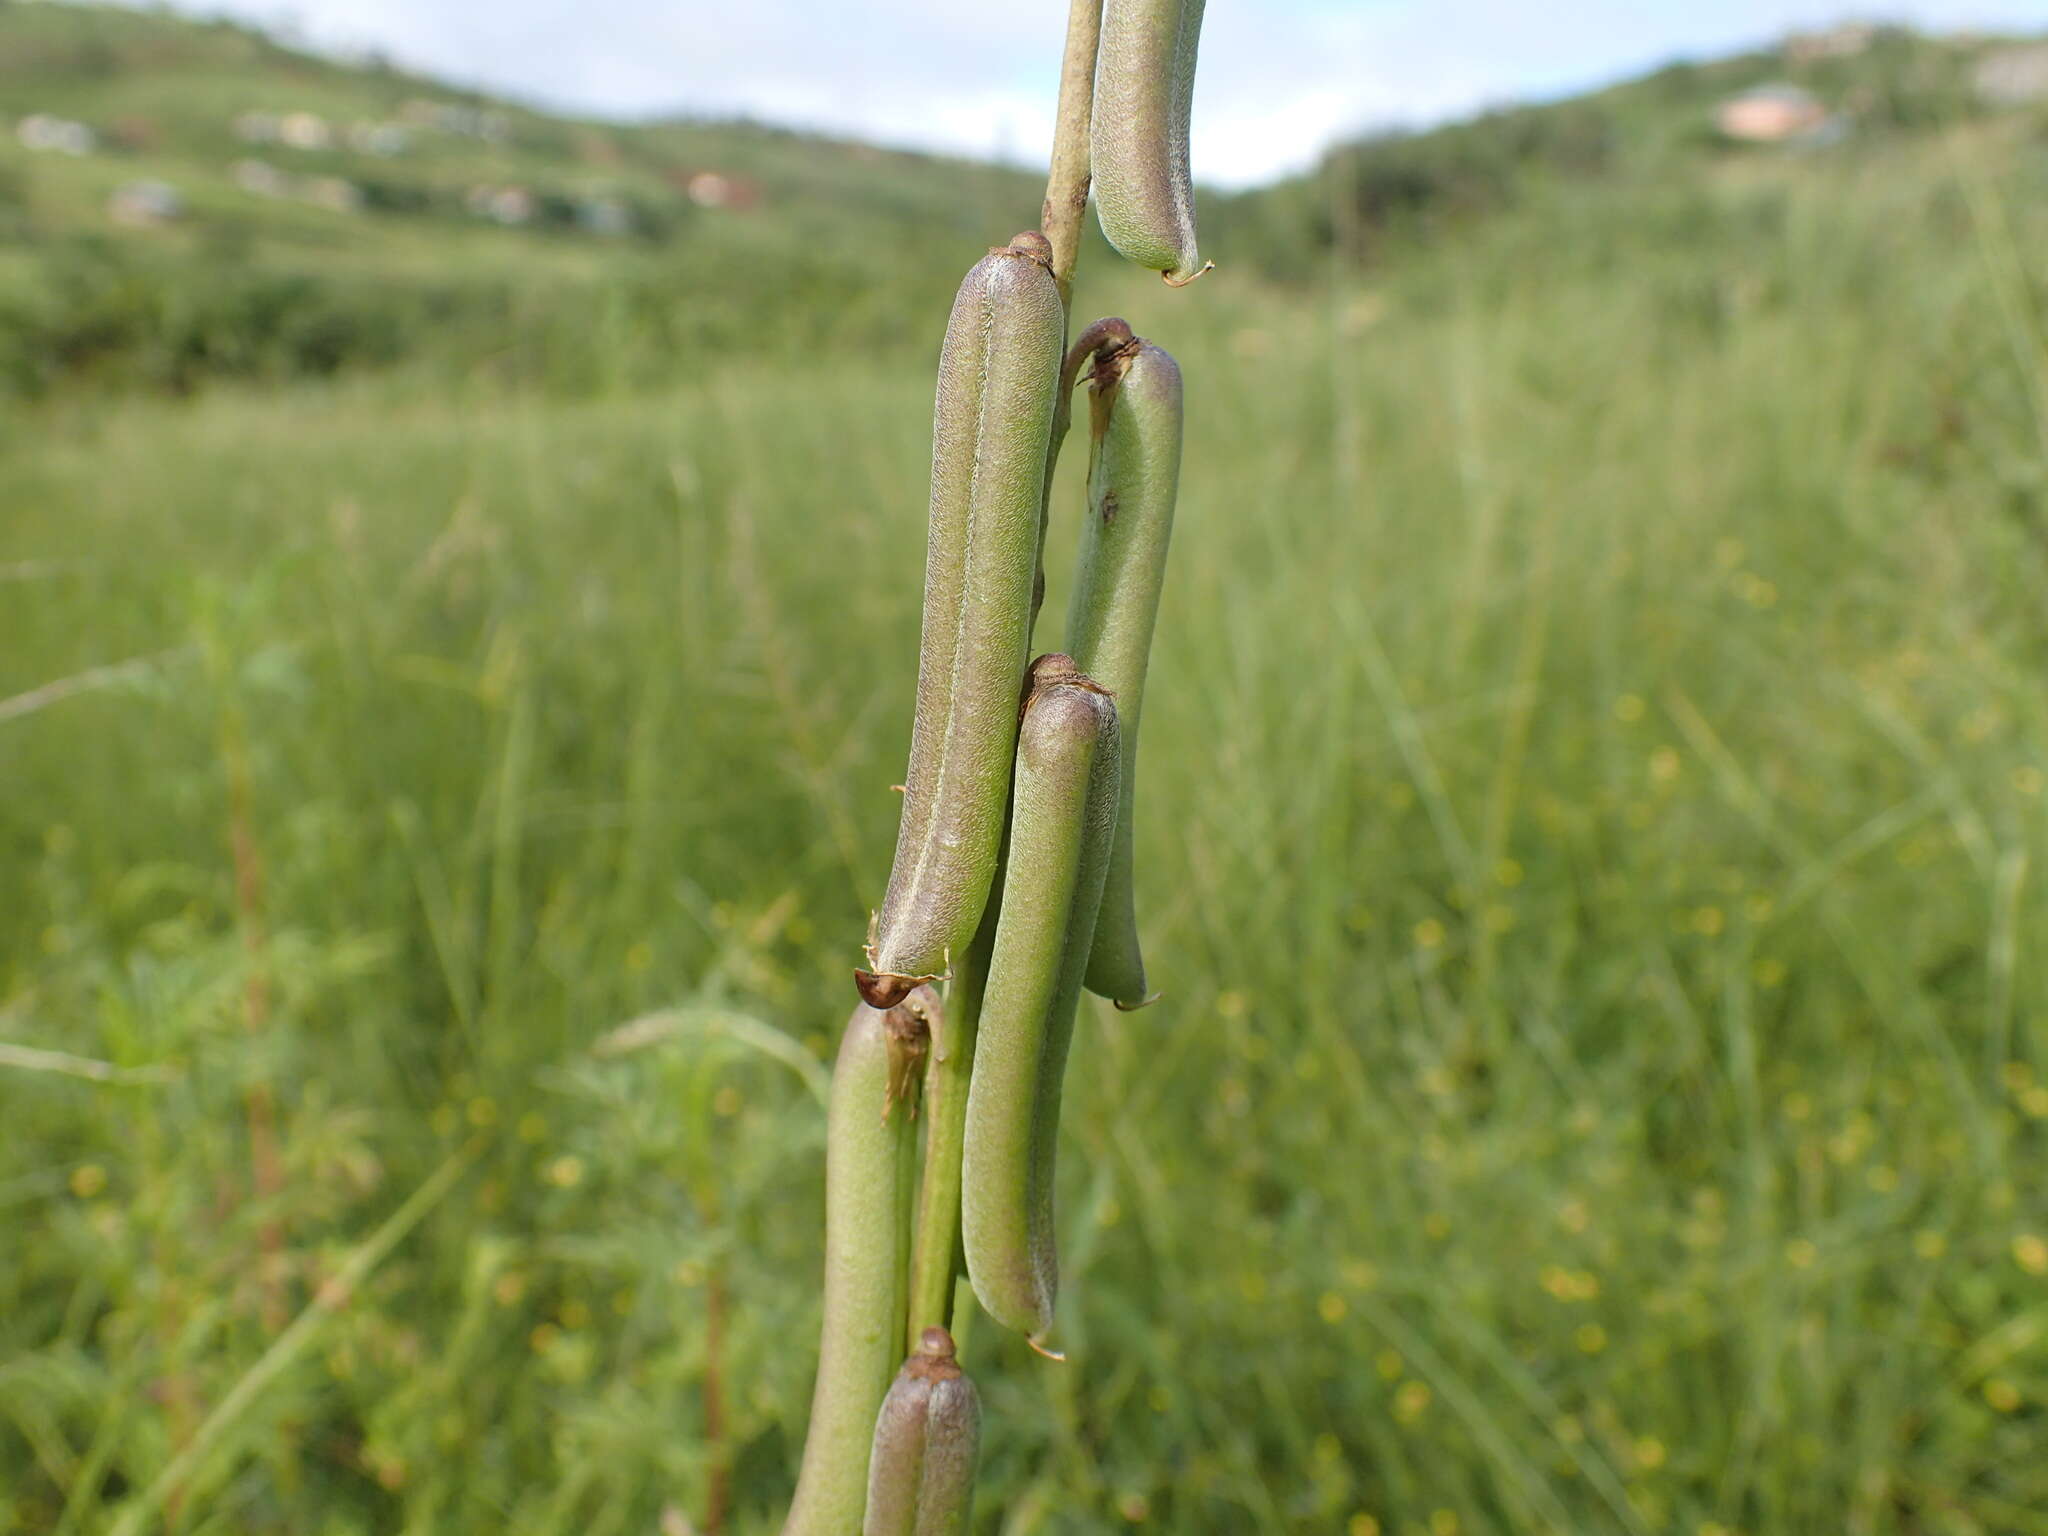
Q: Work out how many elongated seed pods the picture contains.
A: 6